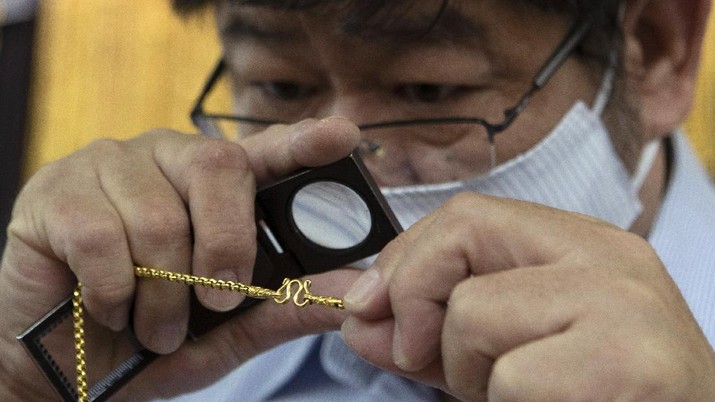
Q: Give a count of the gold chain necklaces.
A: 1